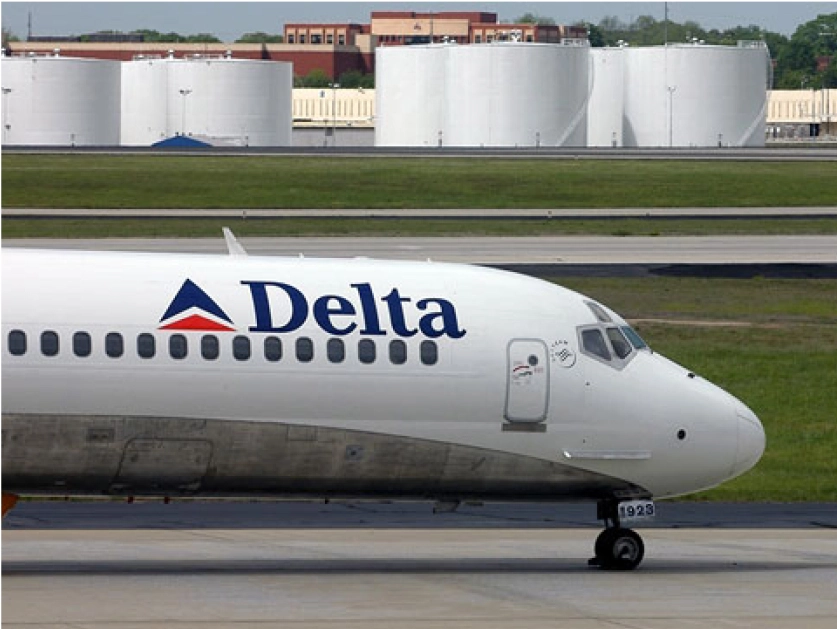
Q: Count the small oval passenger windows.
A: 14